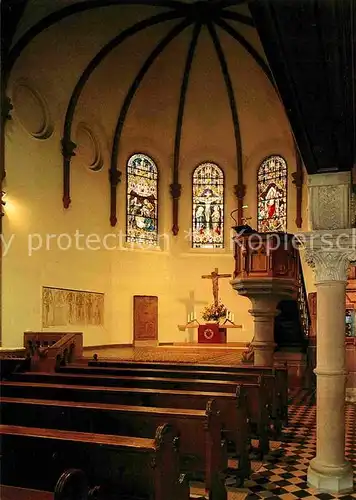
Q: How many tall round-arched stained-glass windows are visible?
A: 3